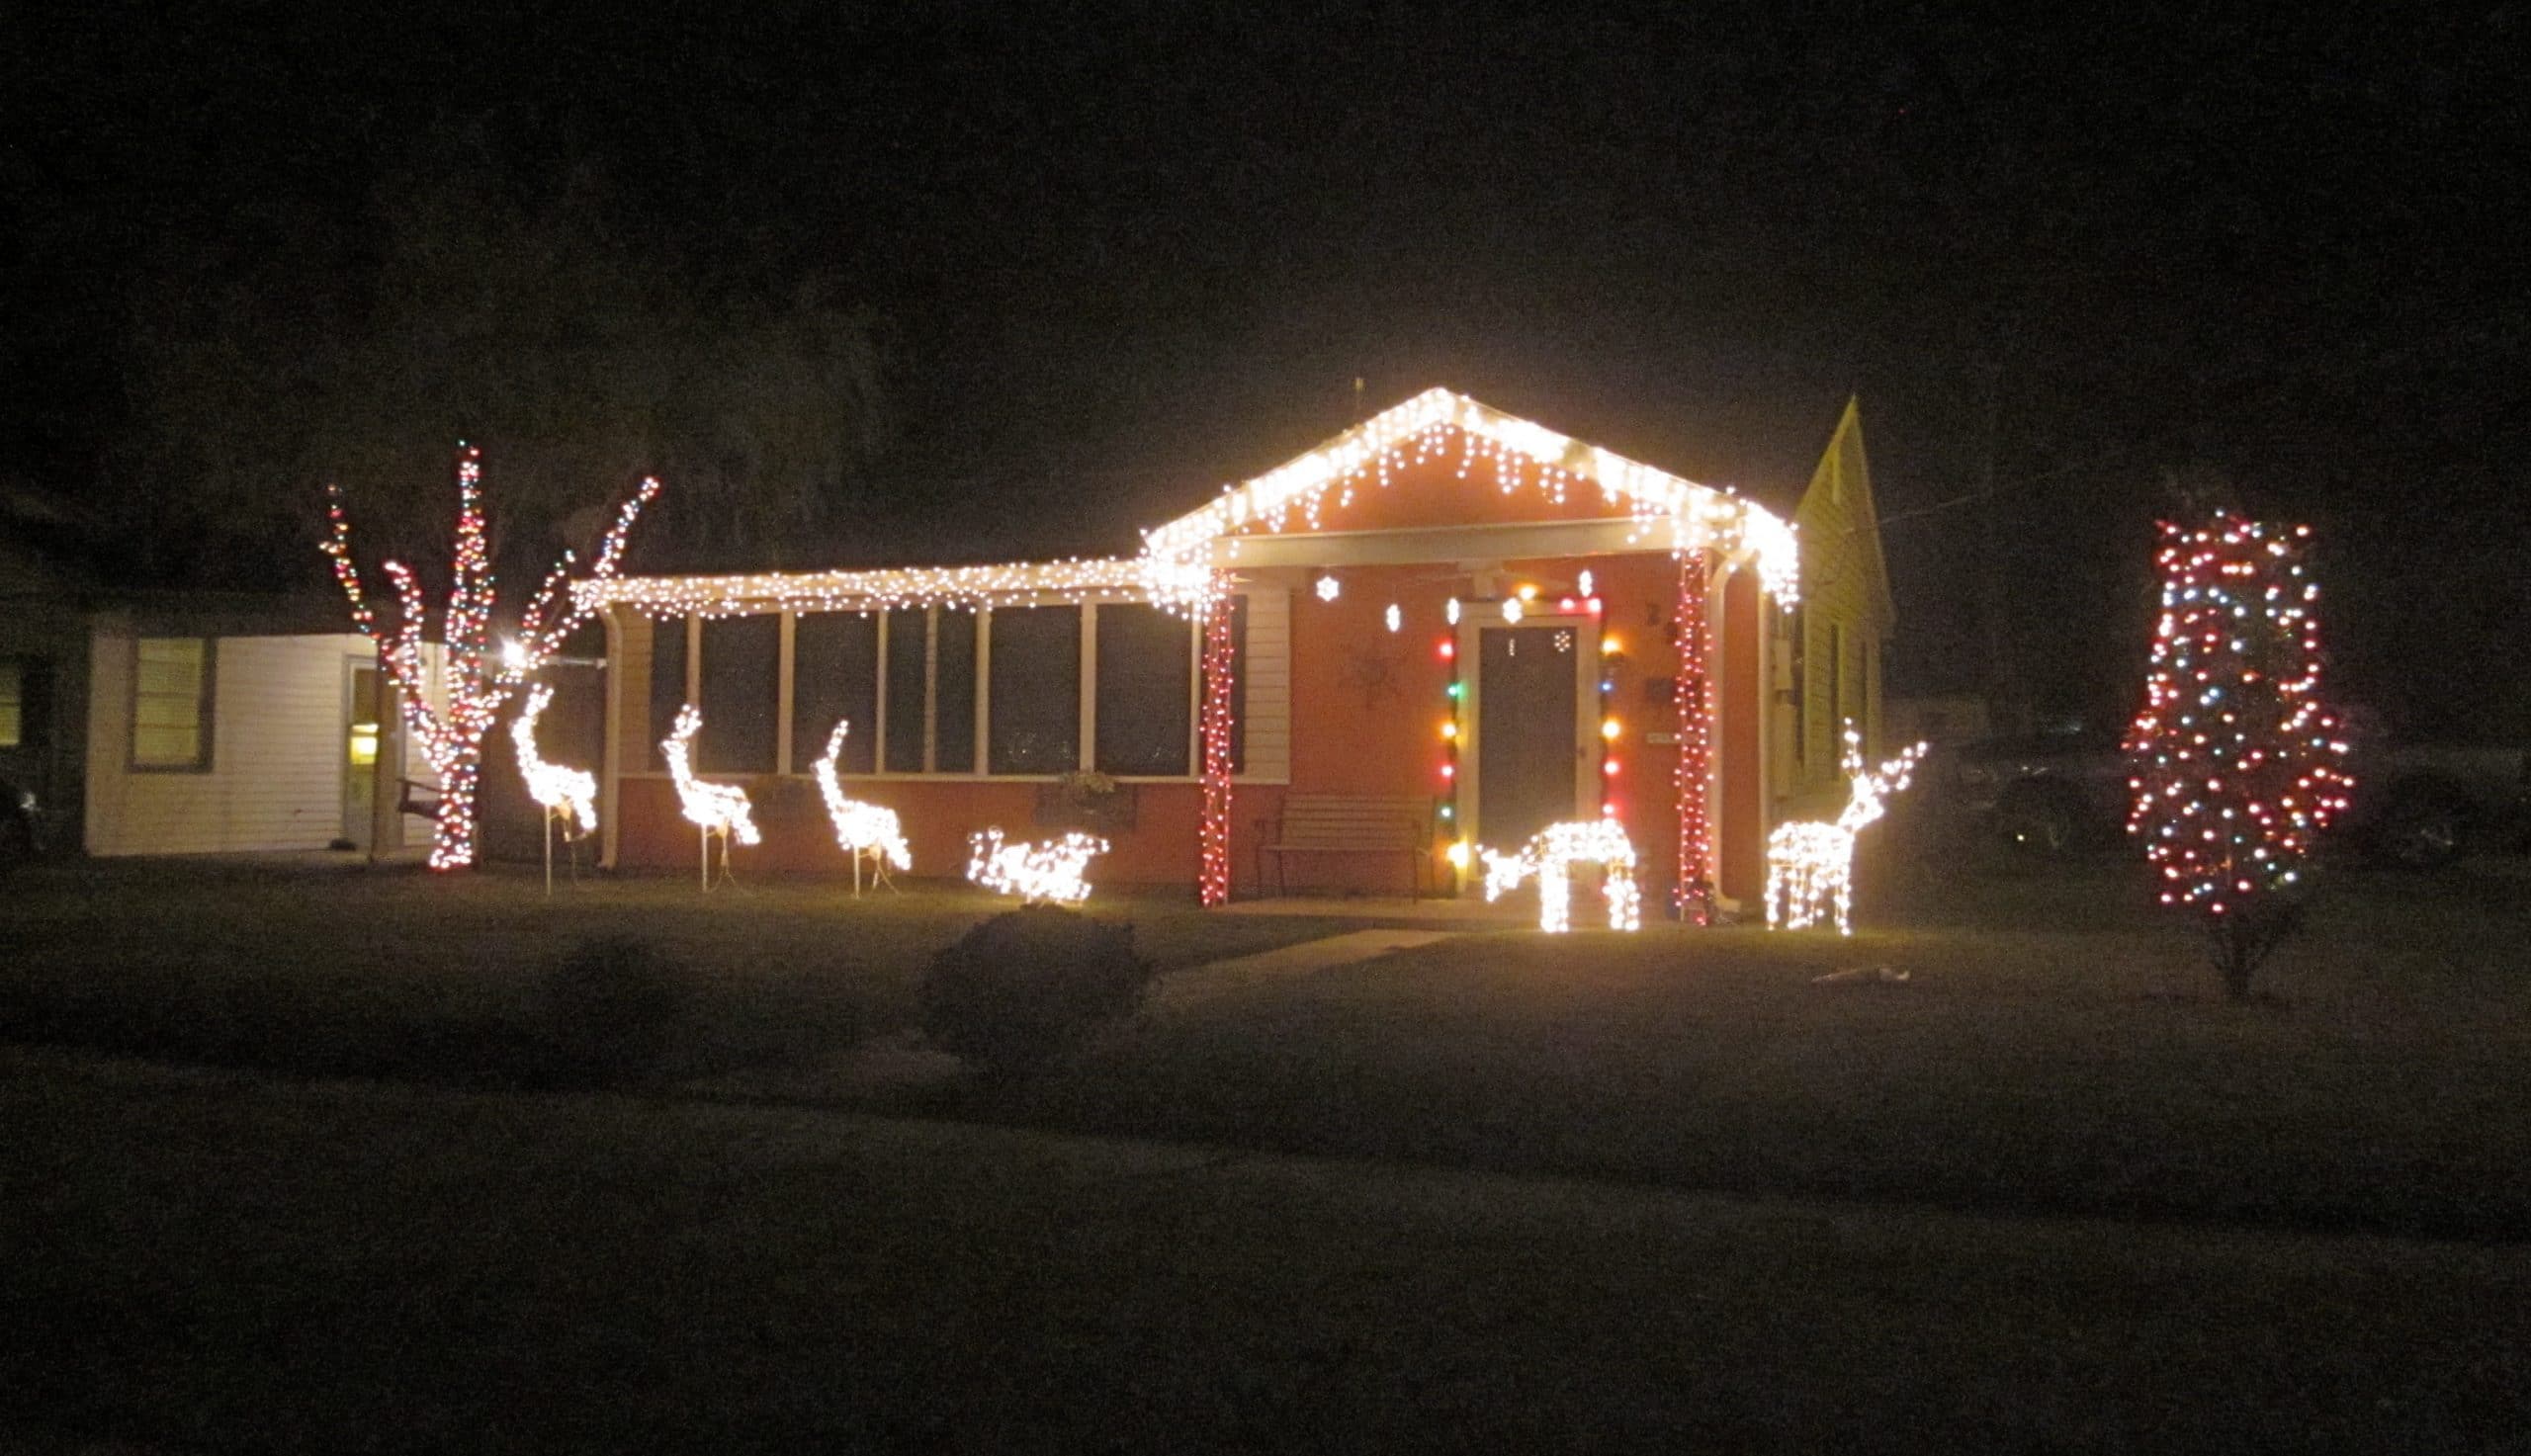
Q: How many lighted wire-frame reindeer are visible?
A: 5